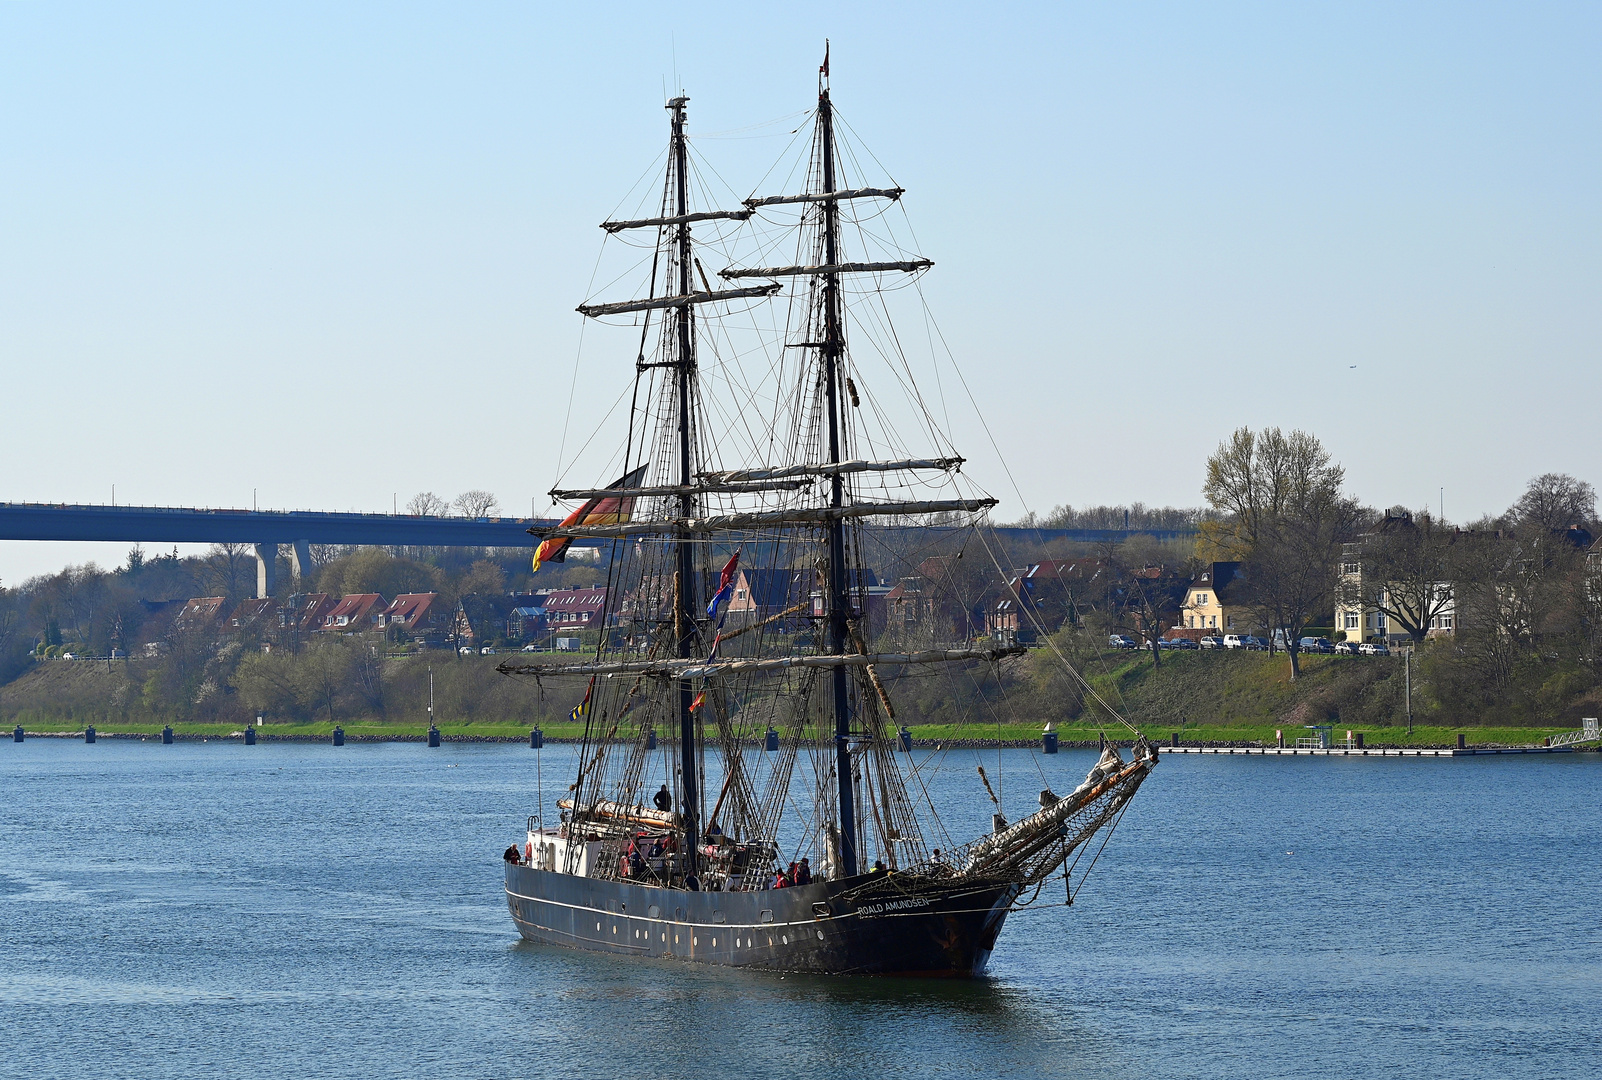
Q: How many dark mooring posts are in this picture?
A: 11